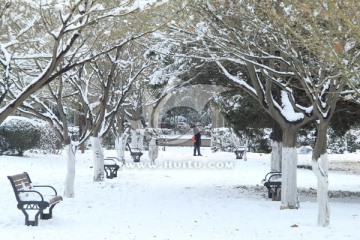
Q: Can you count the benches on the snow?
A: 5